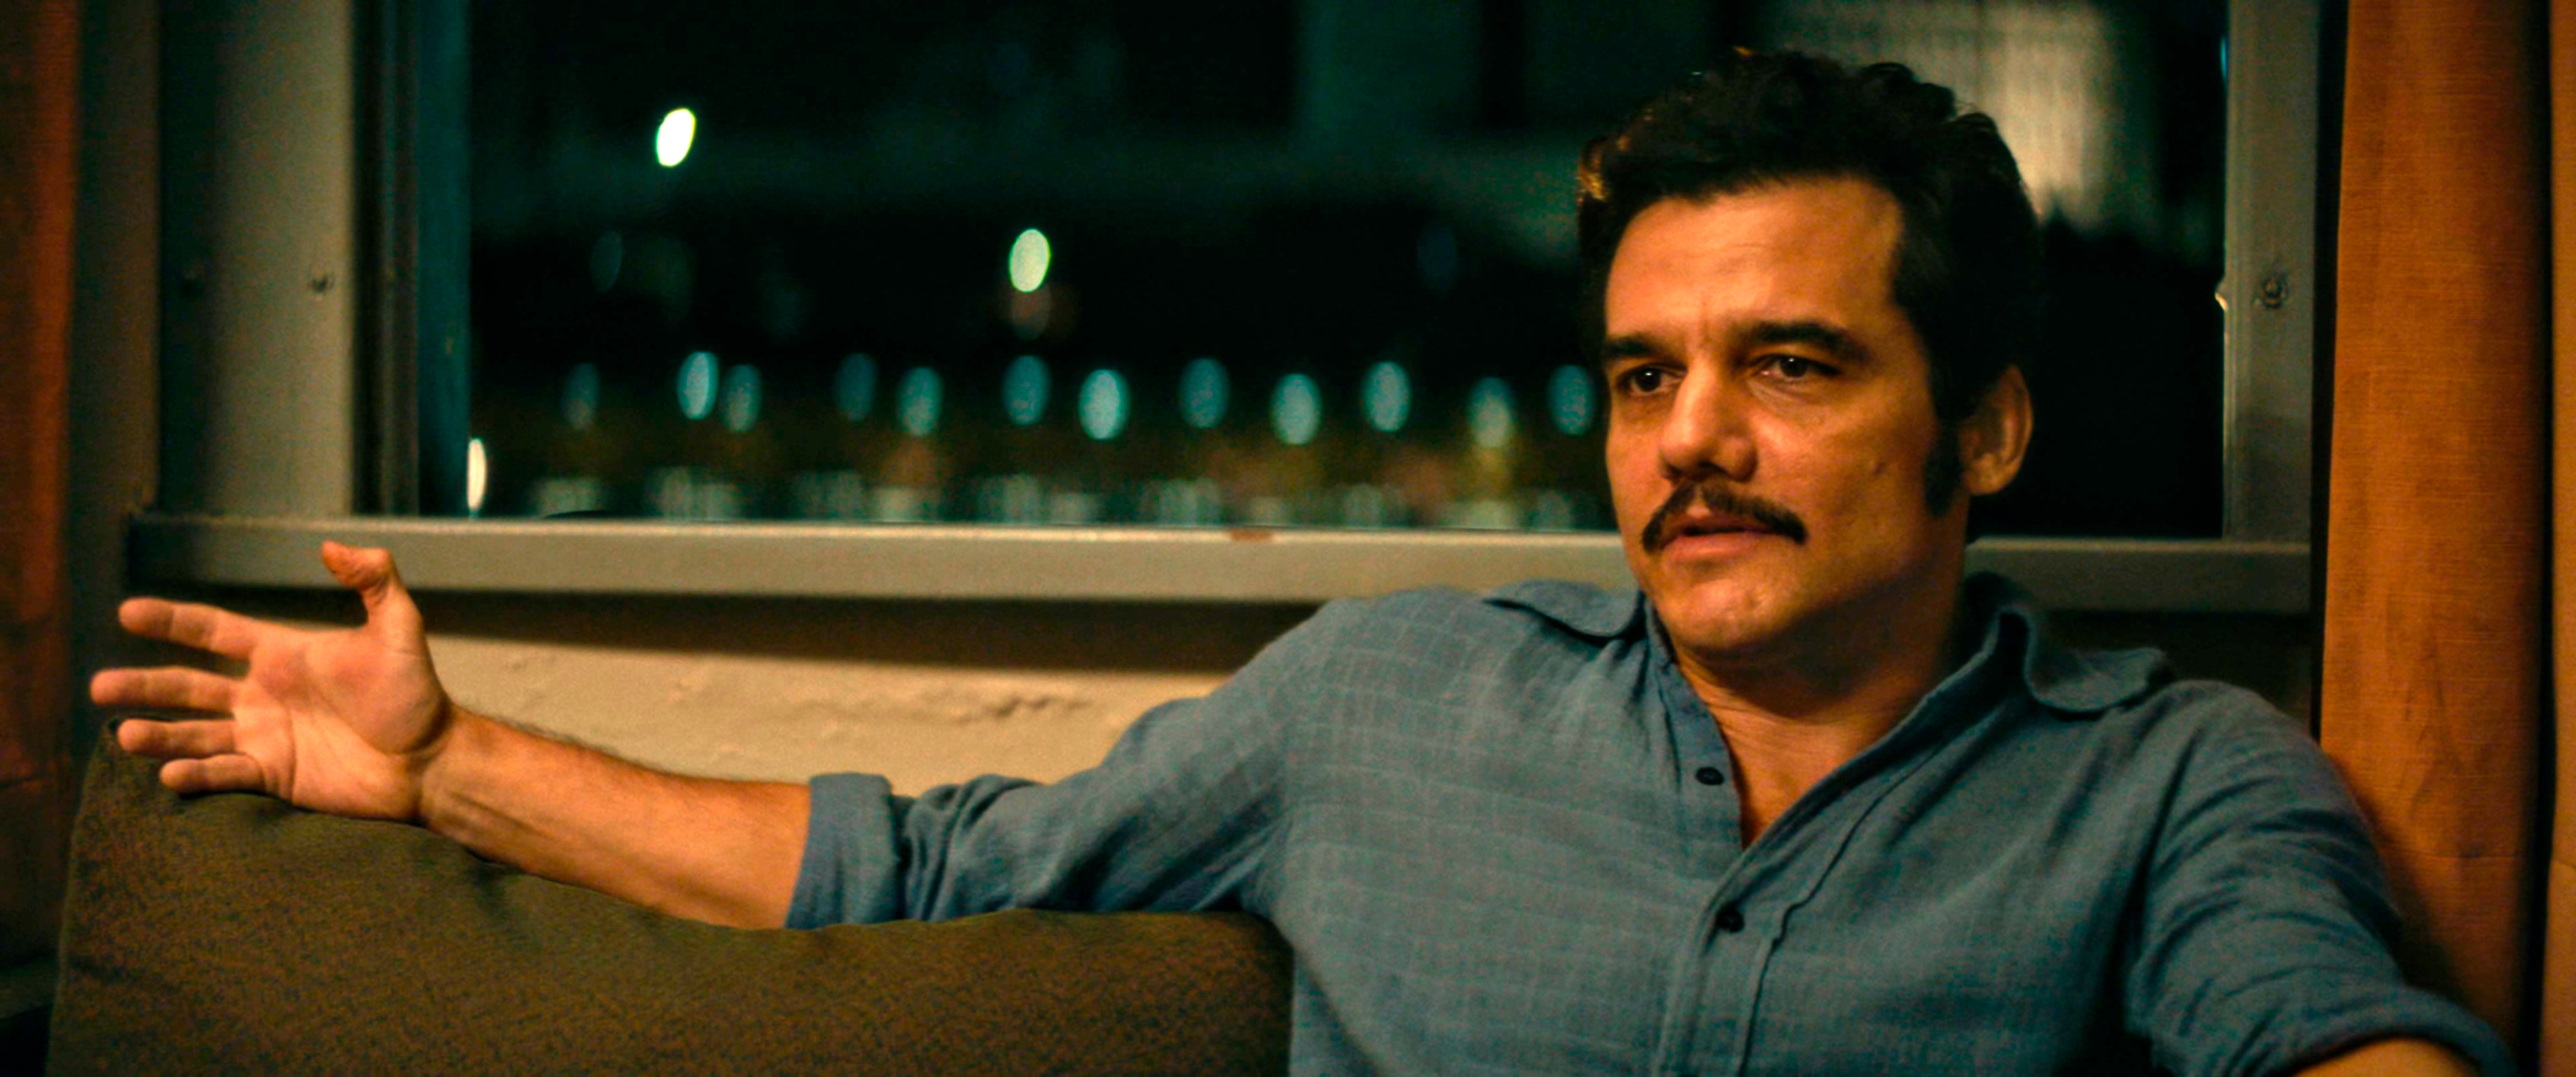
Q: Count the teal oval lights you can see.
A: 12